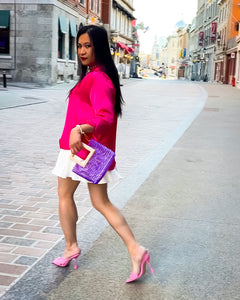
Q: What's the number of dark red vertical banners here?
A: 2